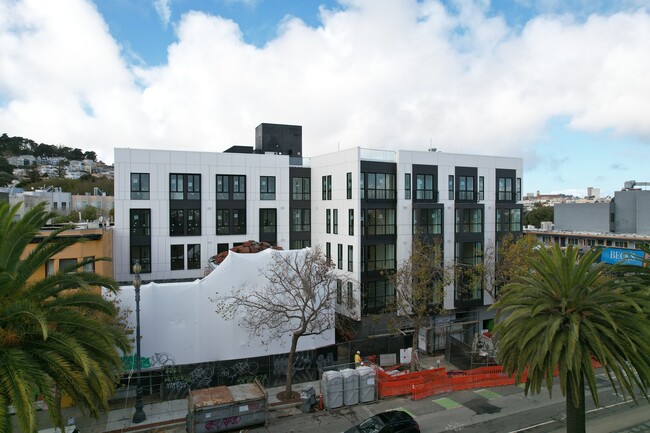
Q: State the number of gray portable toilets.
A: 3